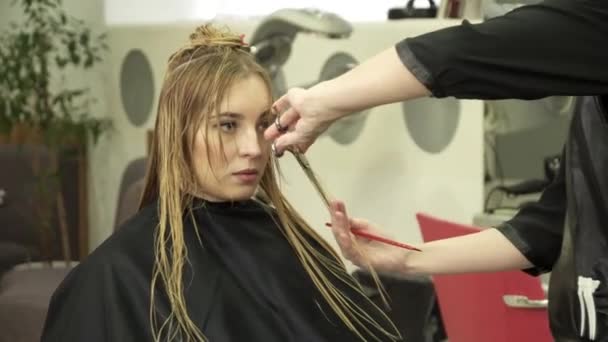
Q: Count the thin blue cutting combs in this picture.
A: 0